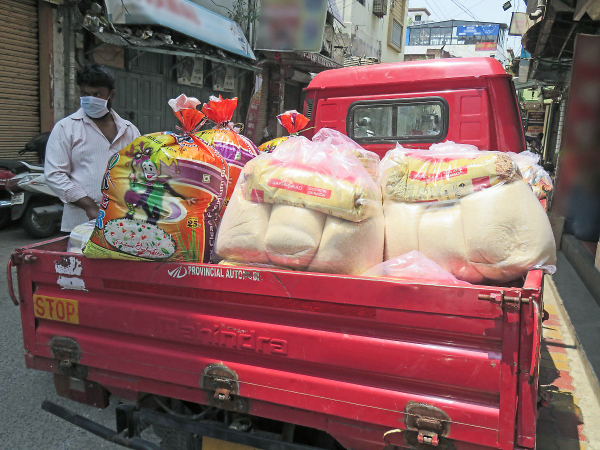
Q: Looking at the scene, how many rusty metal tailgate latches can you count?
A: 3